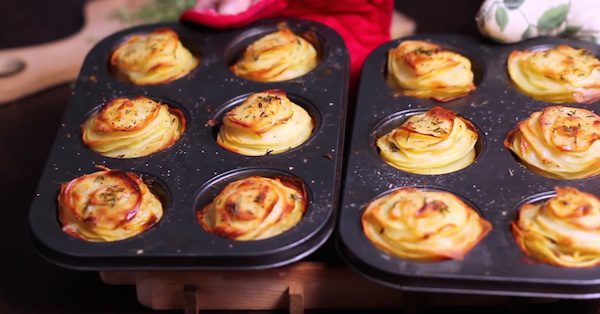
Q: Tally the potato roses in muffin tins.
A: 12